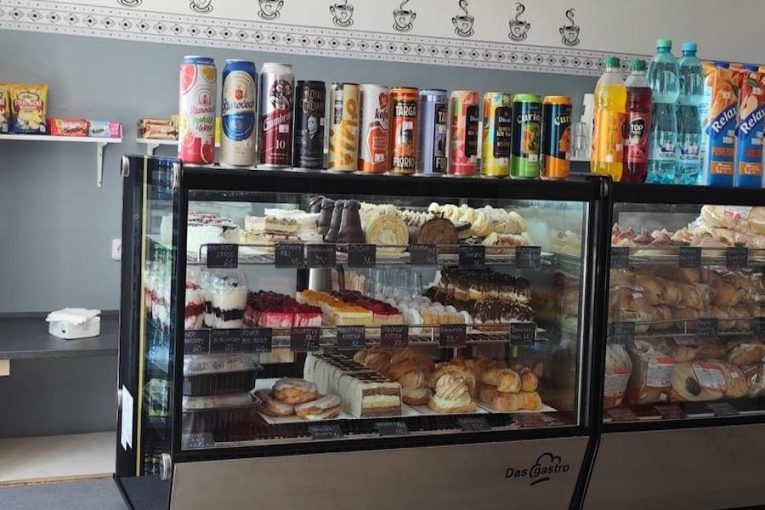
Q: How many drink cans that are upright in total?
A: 12